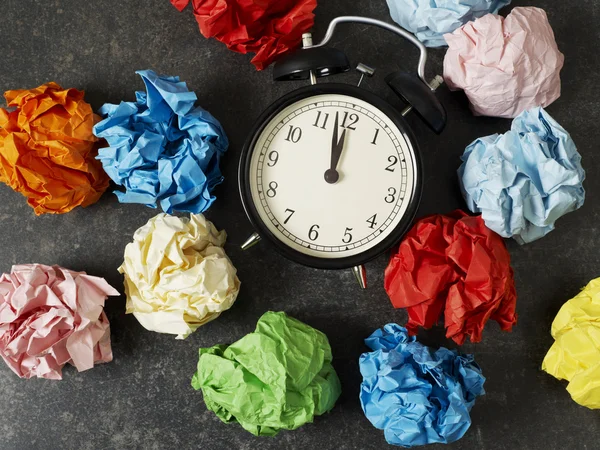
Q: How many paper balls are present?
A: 12